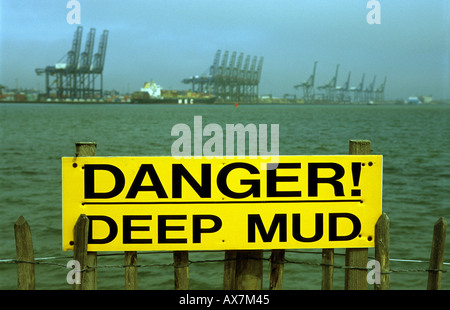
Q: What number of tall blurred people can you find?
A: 0